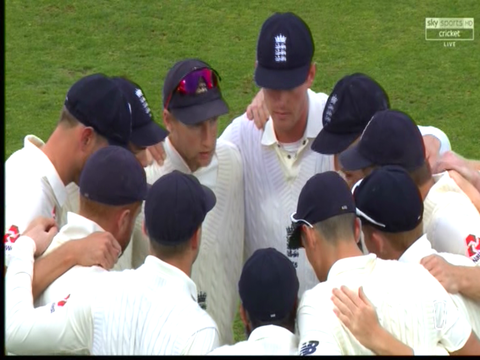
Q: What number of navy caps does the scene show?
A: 11